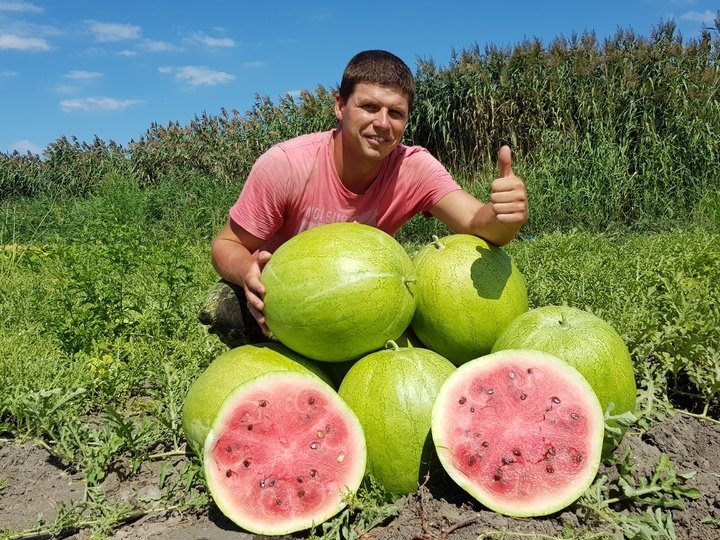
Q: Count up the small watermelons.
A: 0